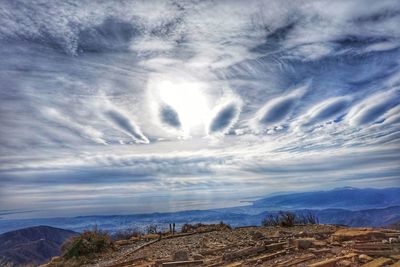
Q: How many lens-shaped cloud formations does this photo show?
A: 6